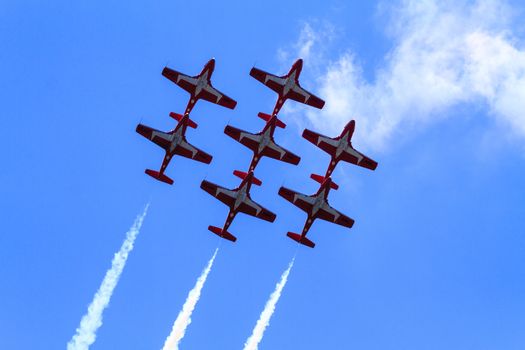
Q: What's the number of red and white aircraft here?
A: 7